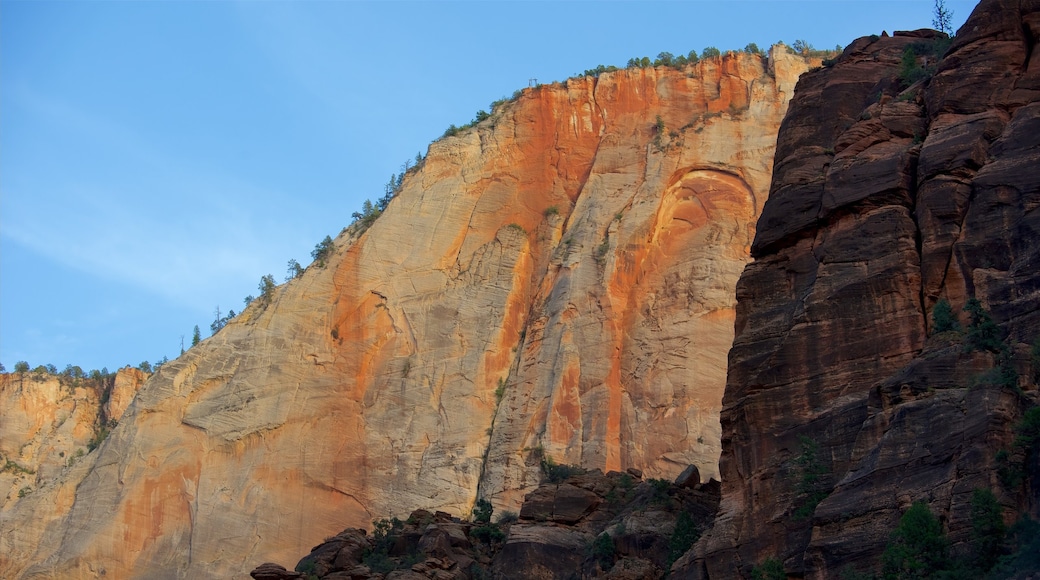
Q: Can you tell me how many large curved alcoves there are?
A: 1